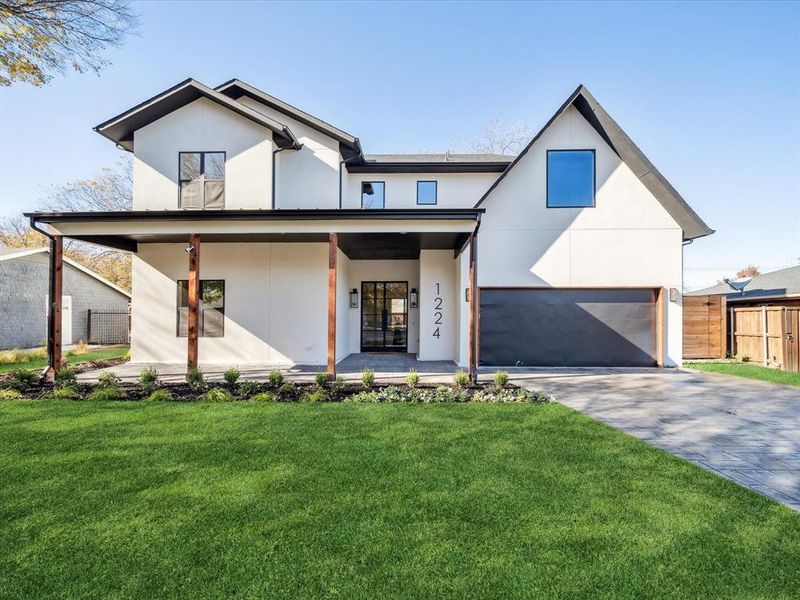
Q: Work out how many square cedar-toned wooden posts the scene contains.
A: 4